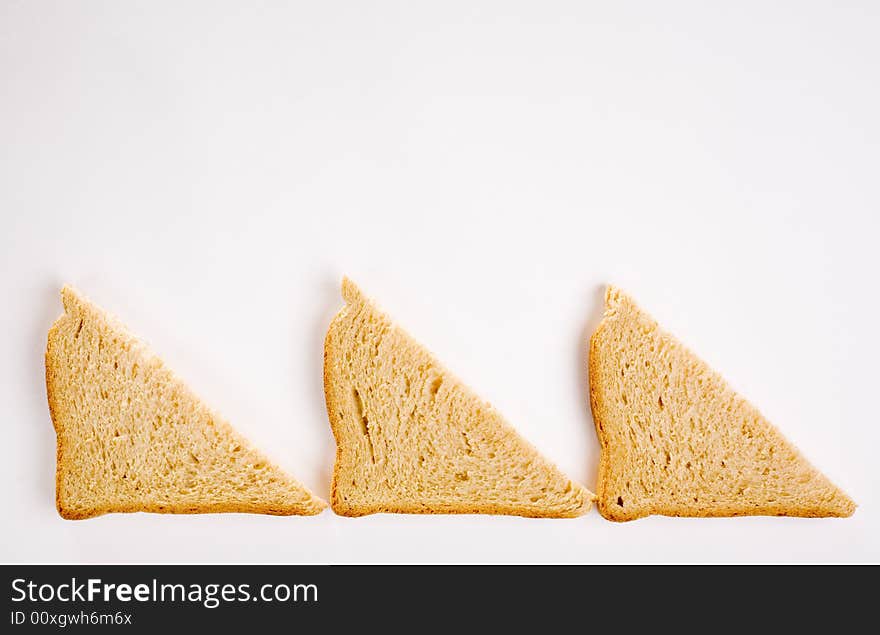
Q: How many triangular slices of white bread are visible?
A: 3